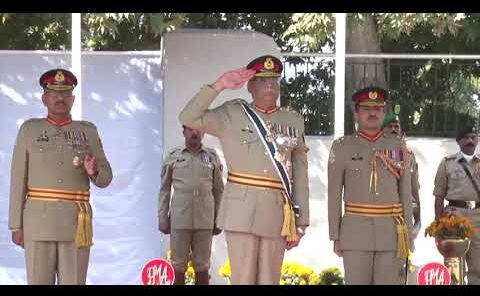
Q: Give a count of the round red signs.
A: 2